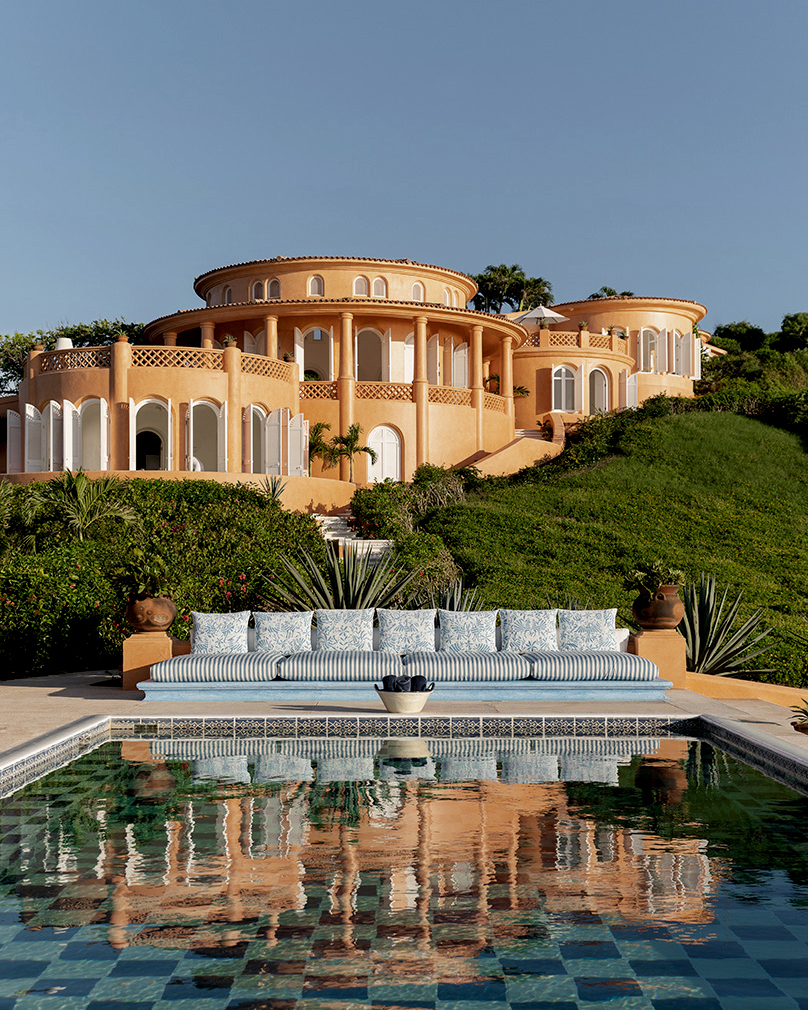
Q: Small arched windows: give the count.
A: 10